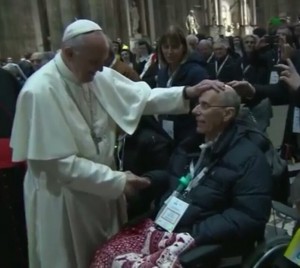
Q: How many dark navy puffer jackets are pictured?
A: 1